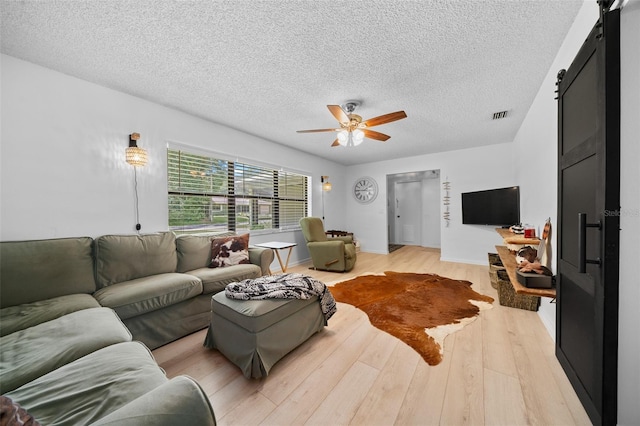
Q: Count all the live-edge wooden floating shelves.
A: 2